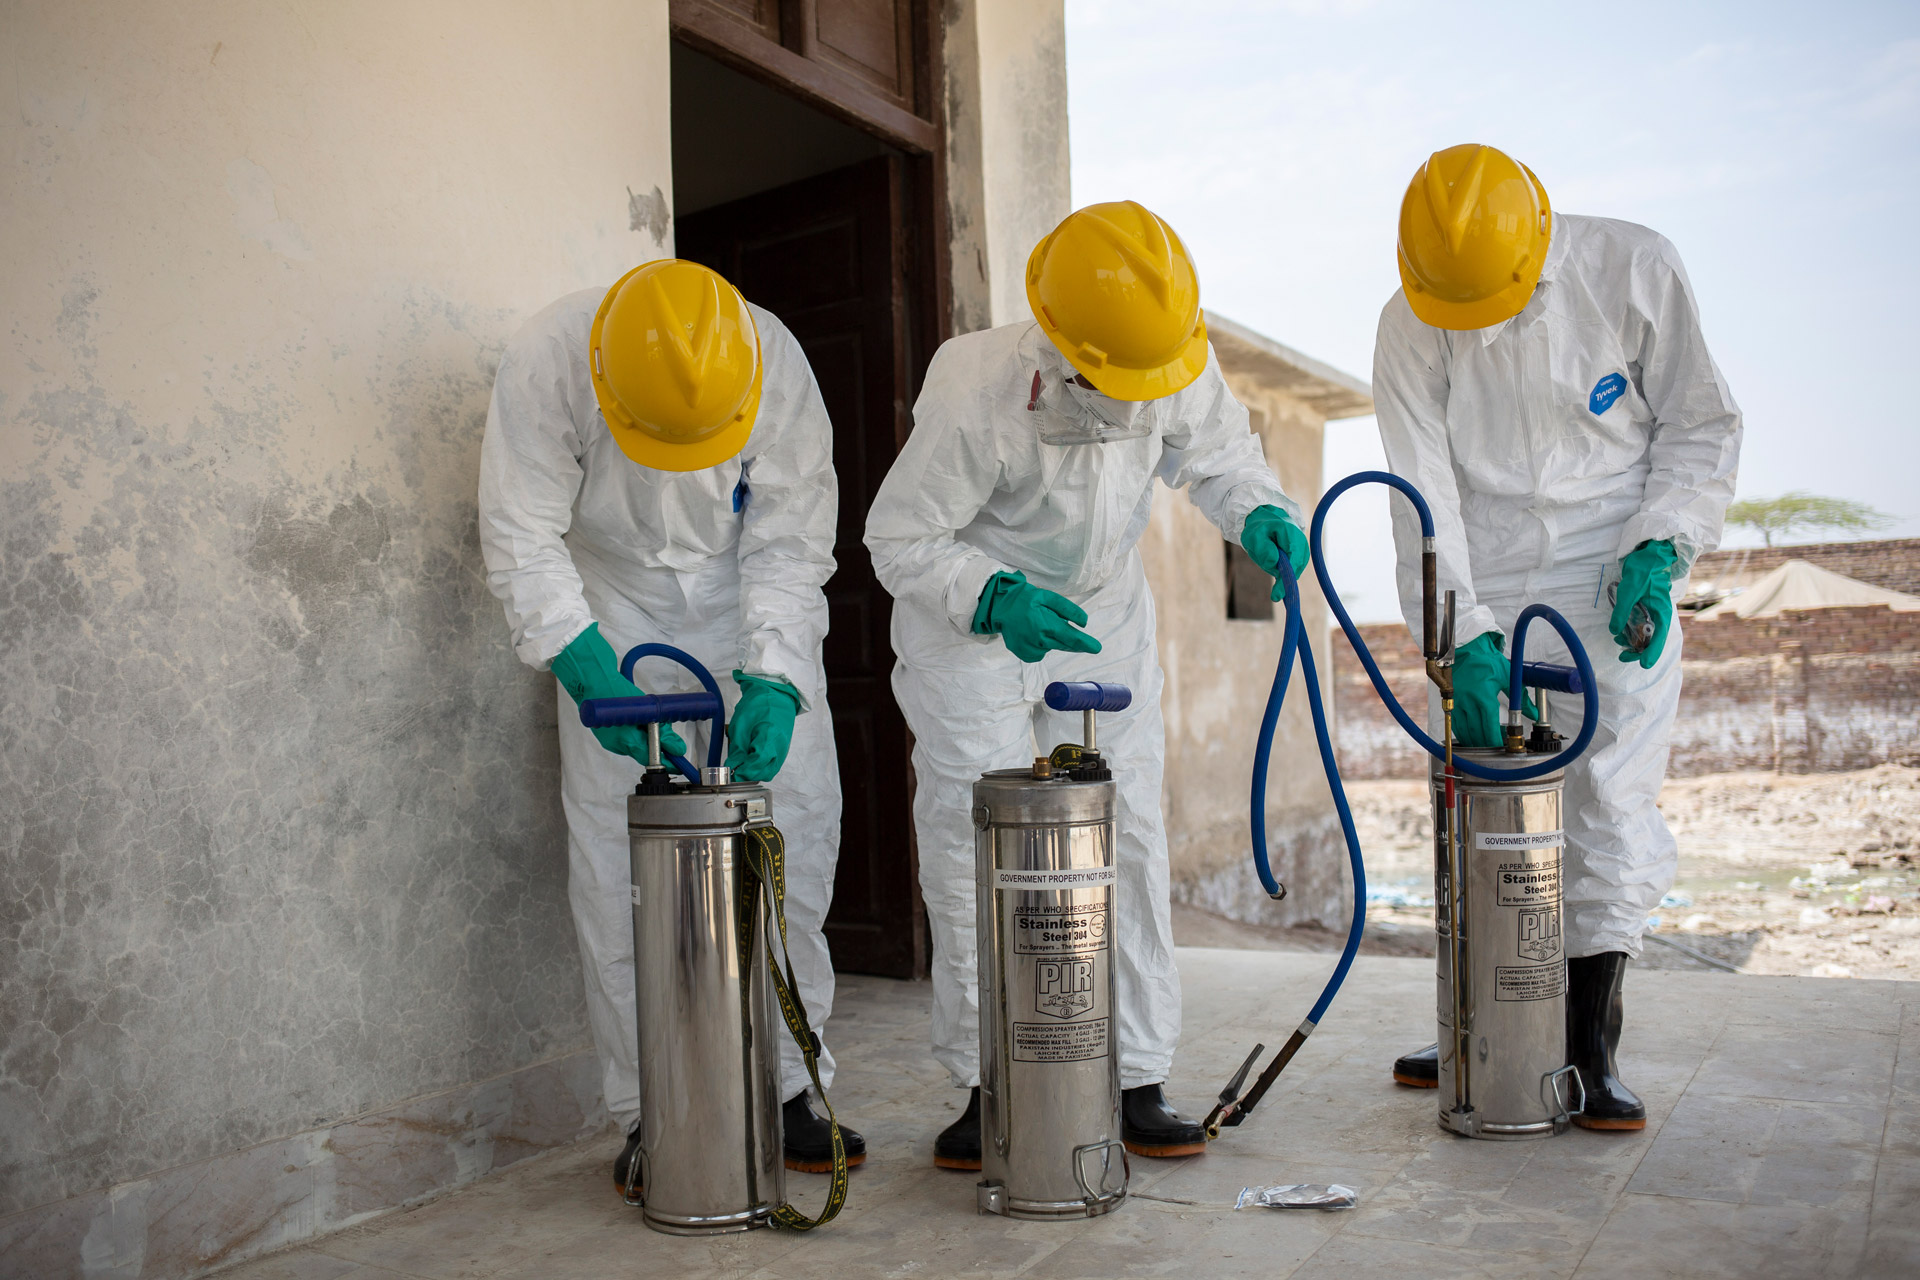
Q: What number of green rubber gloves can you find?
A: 6